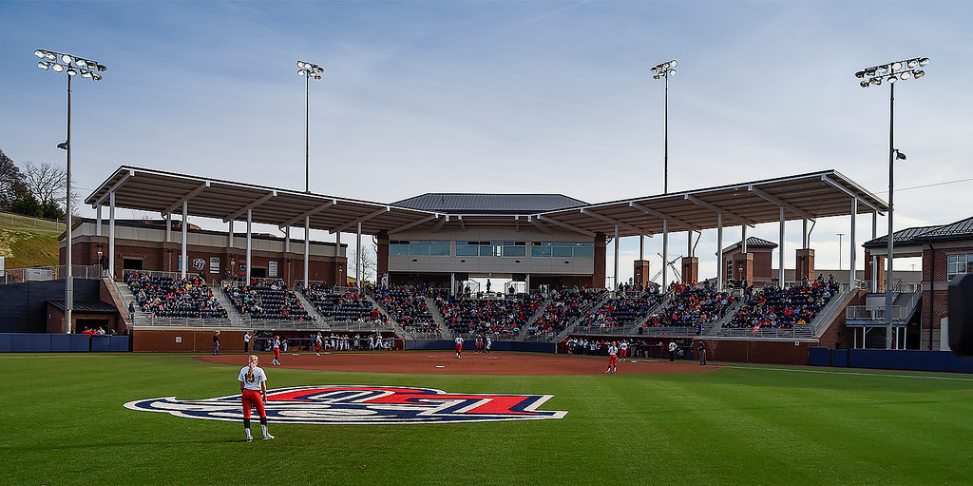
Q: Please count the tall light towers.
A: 4